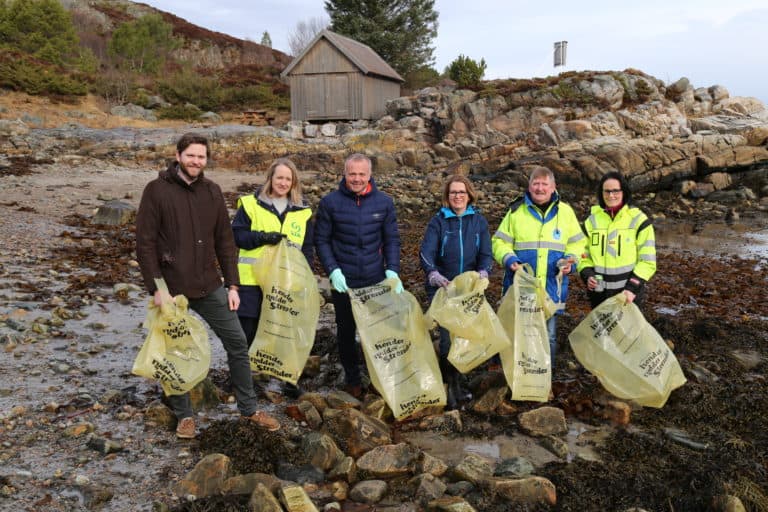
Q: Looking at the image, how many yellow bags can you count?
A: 6